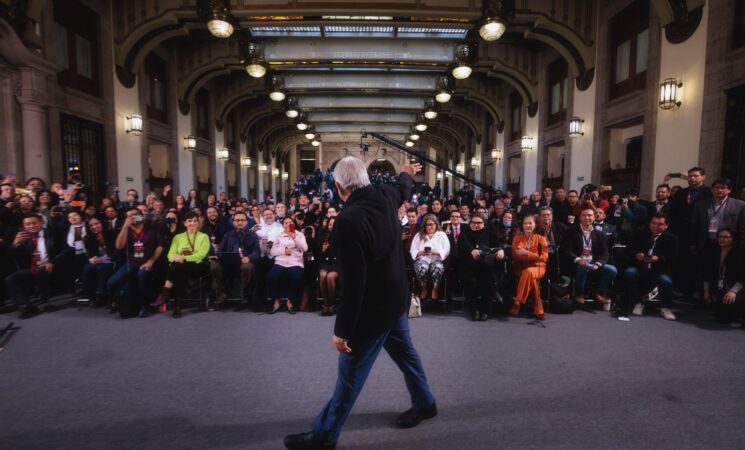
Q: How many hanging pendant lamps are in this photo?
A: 14